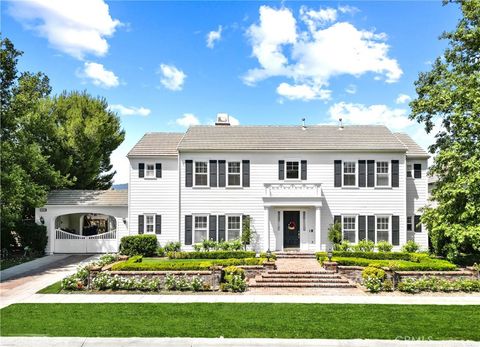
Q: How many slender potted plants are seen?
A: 2